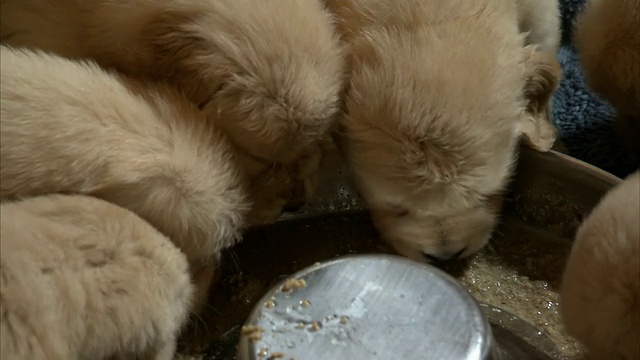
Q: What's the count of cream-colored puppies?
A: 6